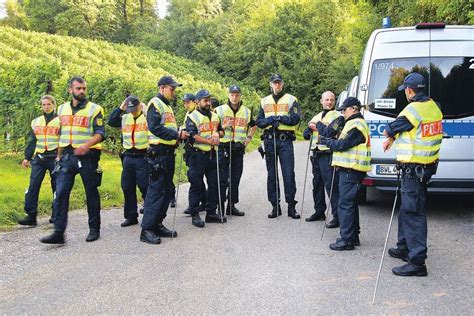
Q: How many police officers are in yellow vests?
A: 11